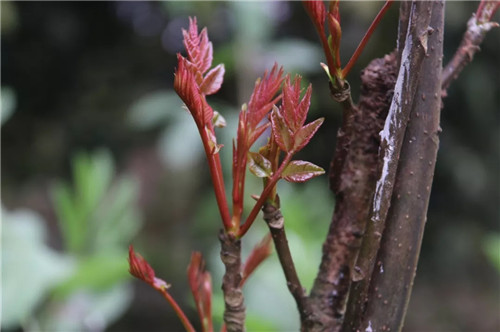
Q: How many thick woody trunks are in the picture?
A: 3